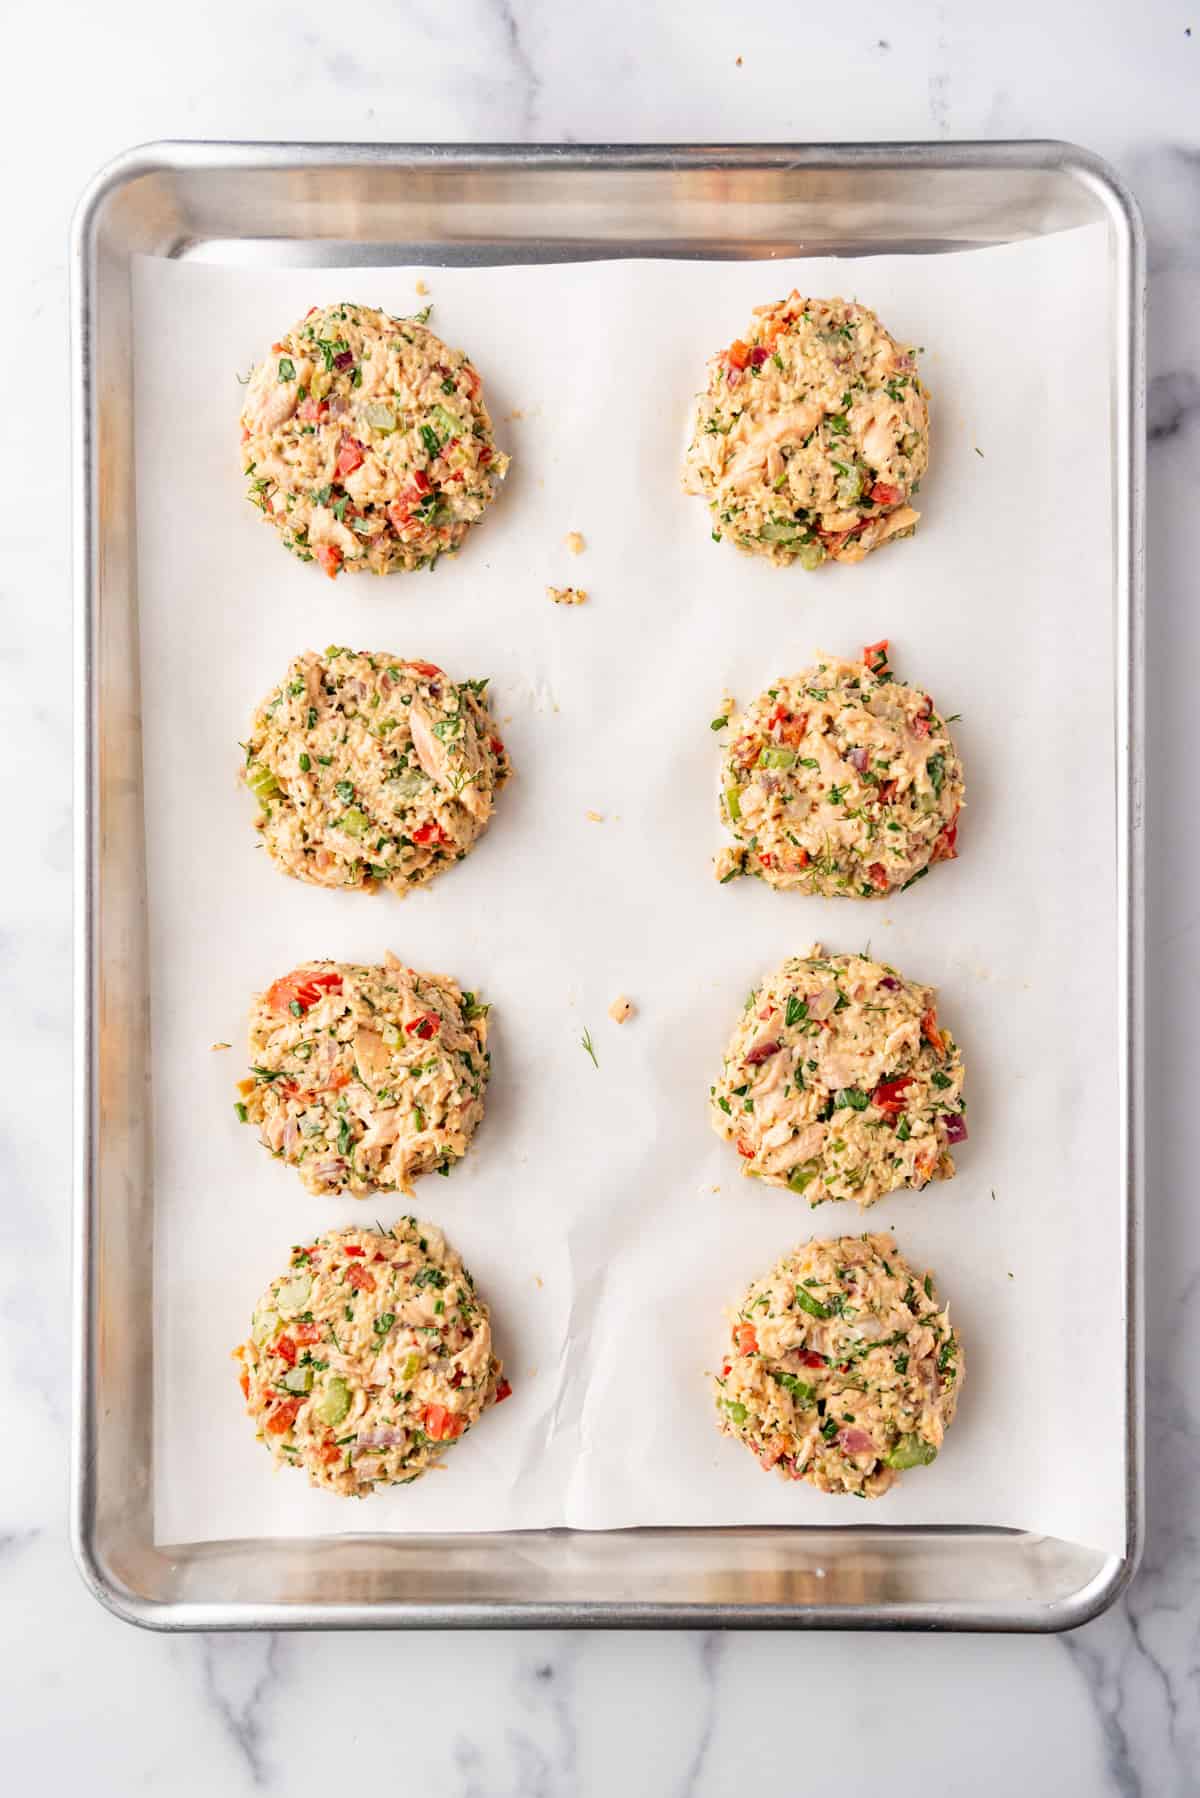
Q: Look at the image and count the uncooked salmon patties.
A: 8